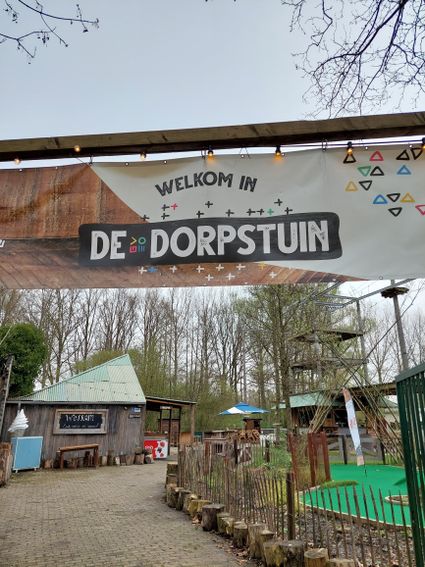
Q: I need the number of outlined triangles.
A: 14